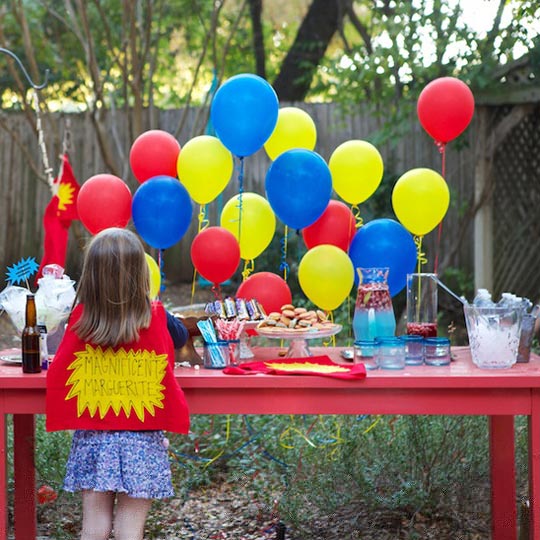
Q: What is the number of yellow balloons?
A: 7